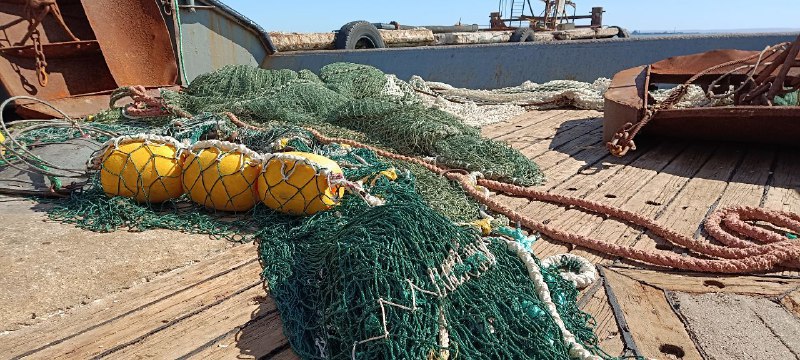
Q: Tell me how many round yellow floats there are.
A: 3